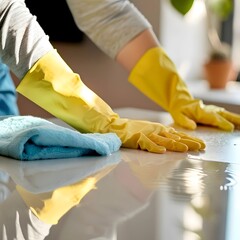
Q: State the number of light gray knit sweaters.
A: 1